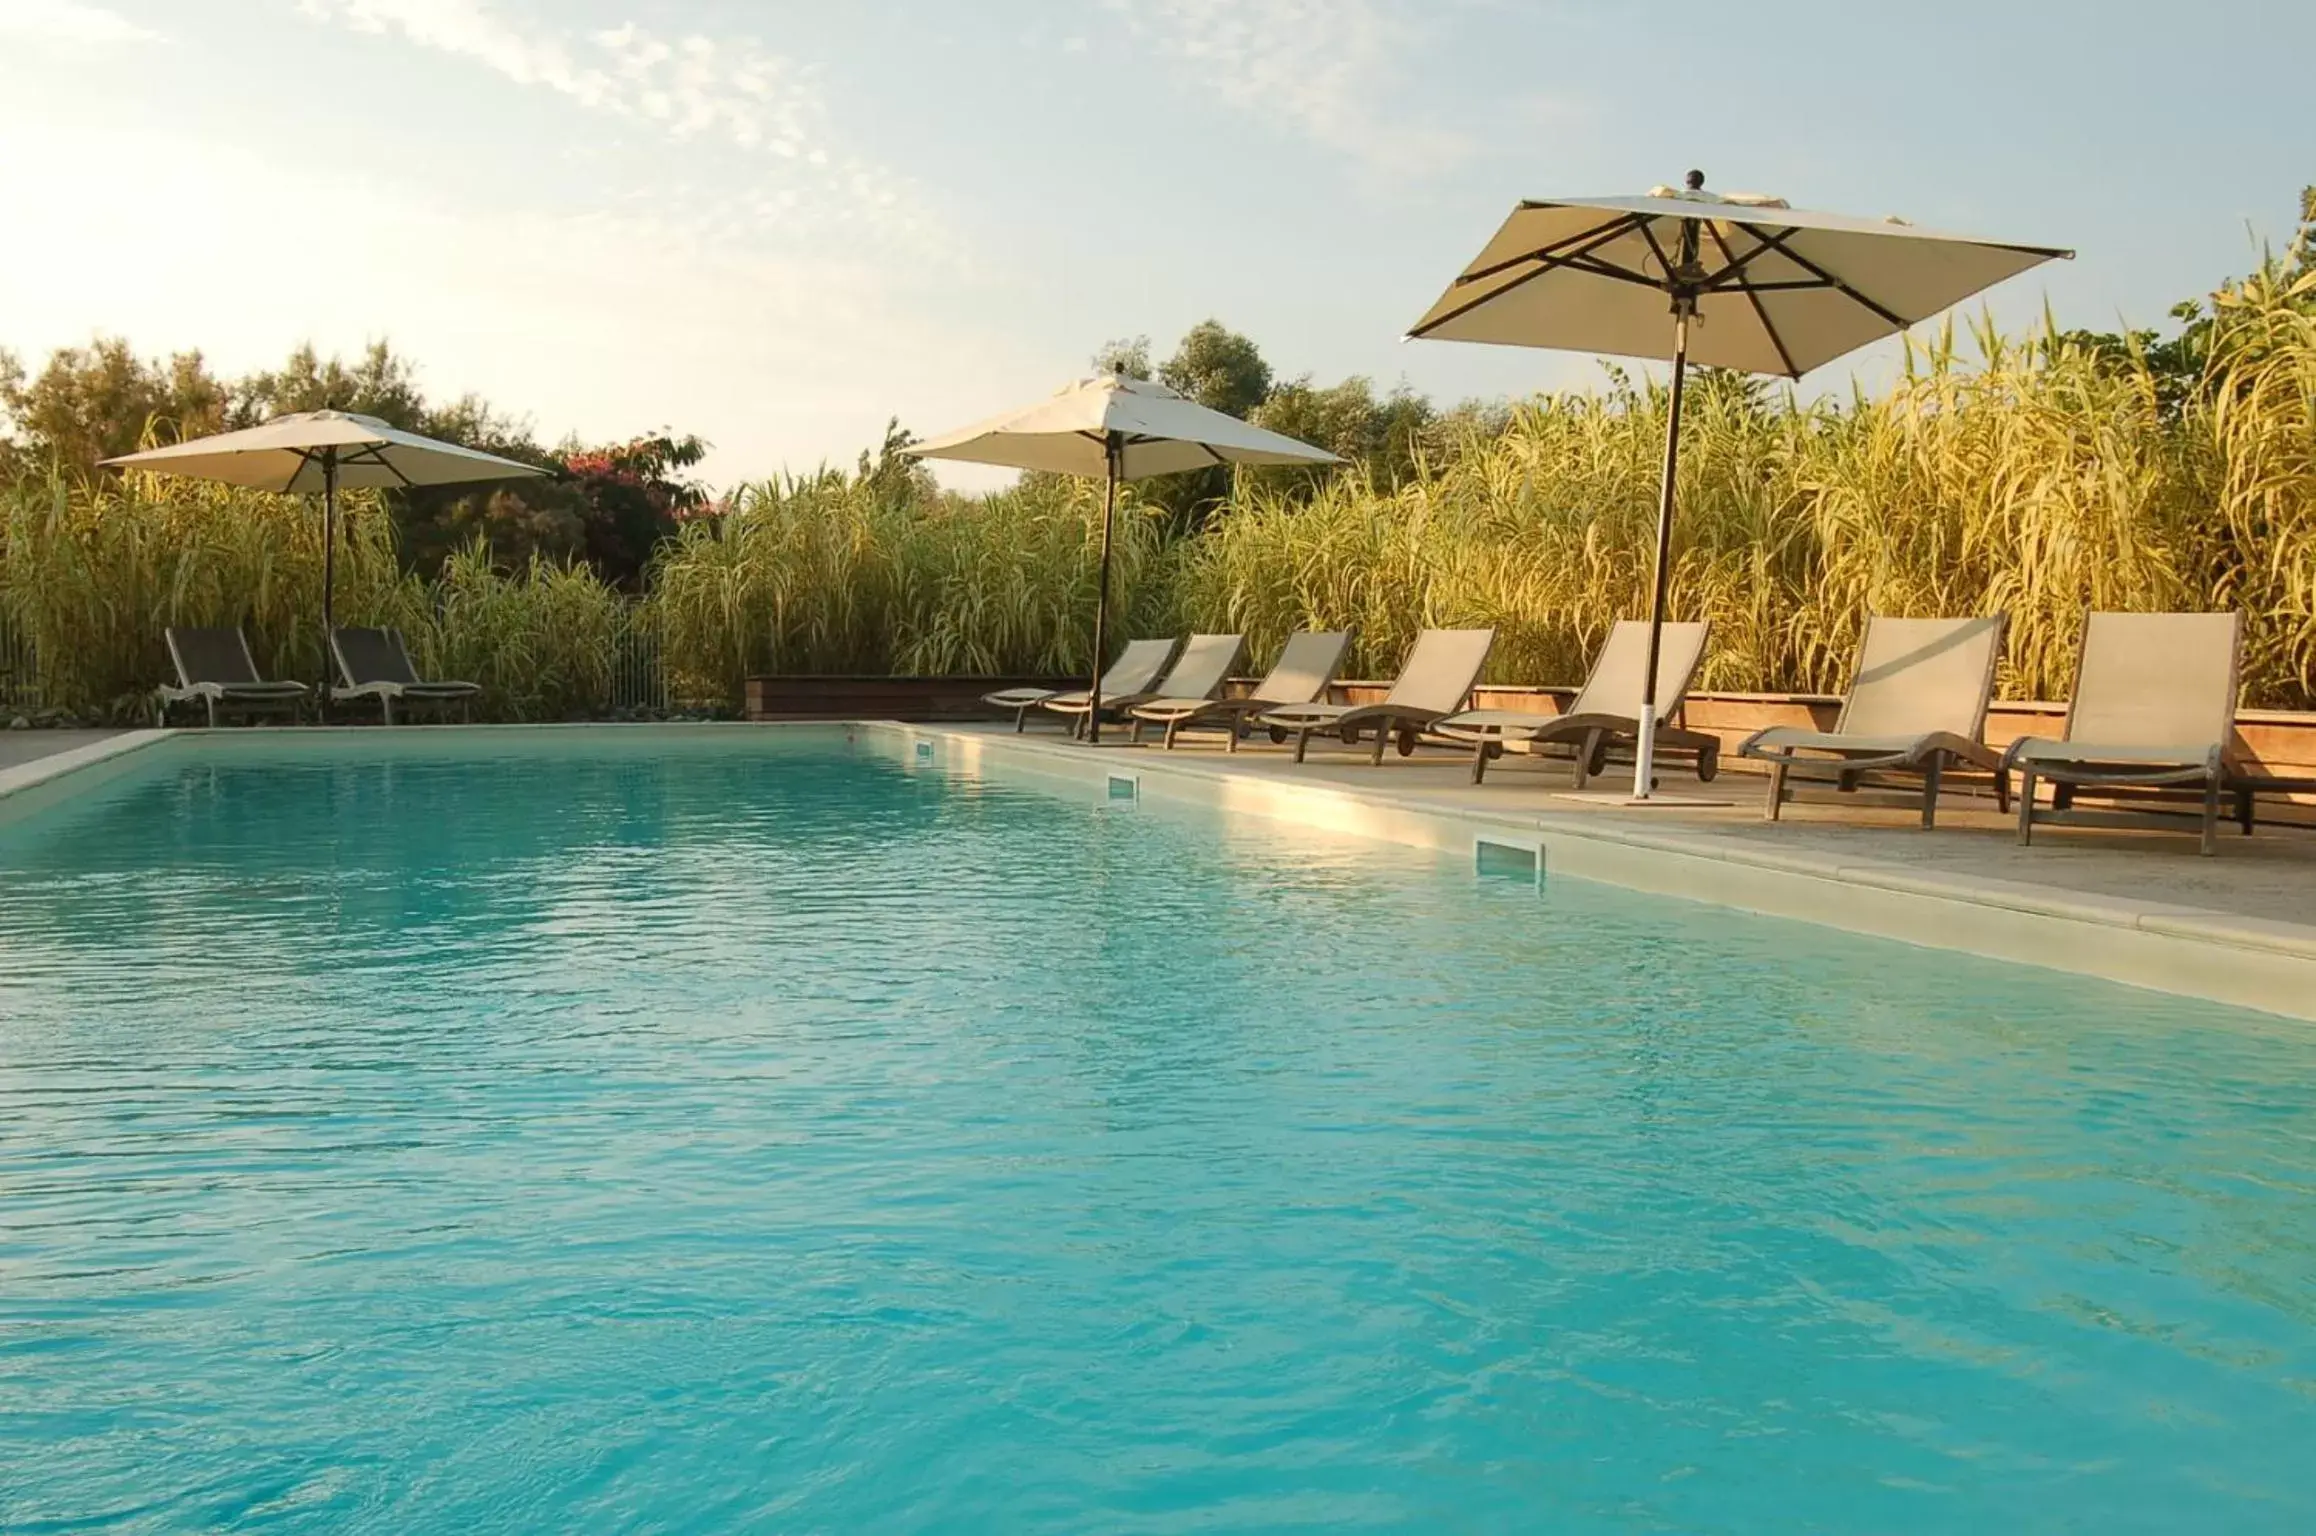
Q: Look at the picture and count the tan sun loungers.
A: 7